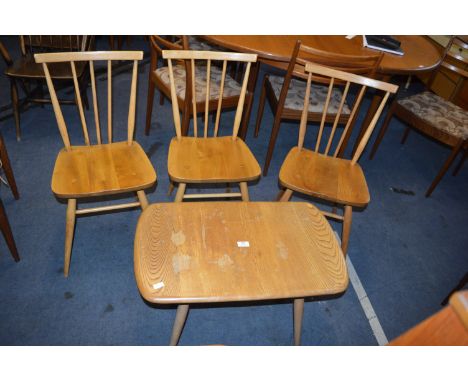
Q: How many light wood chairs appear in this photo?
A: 3